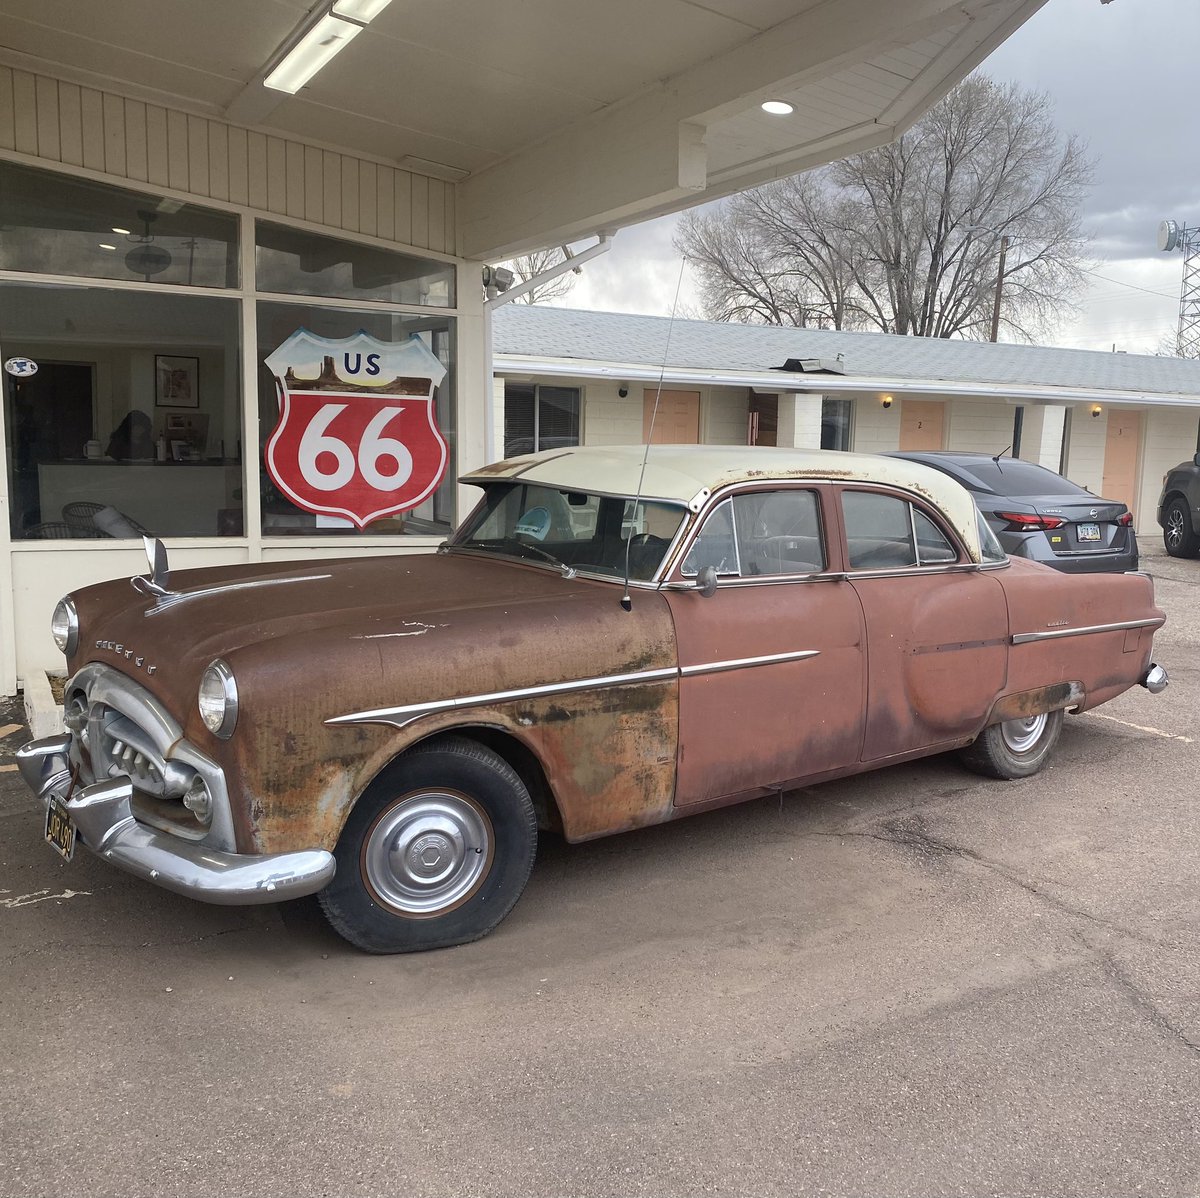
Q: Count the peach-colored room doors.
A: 3